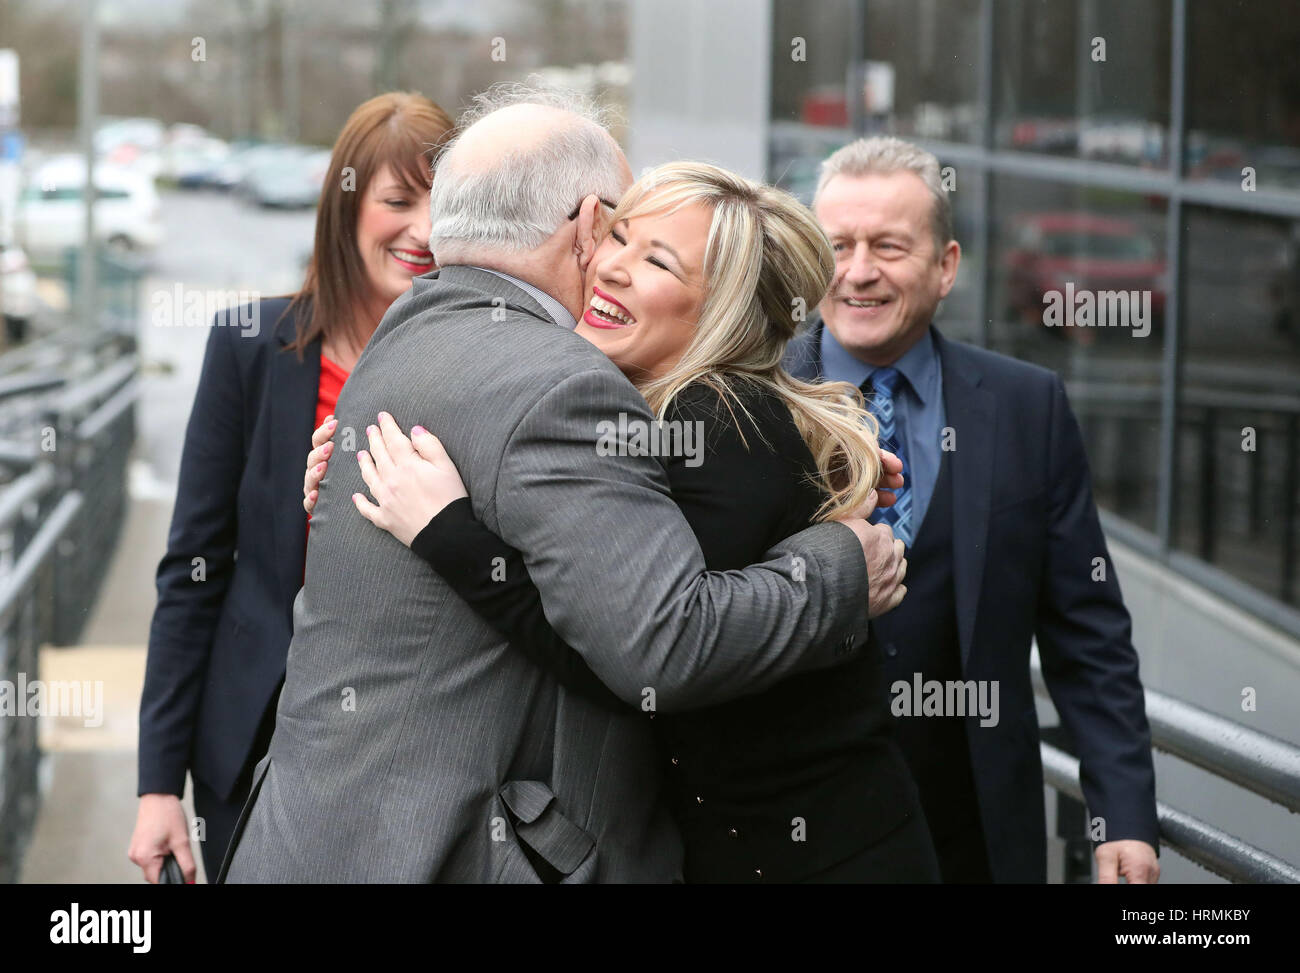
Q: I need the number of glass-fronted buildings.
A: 1